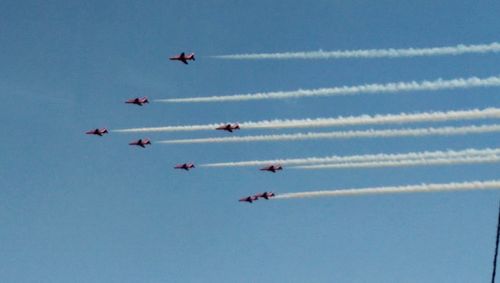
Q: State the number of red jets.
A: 9